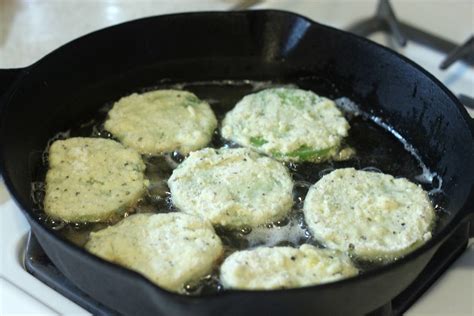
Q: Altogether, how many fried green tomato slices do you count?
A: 7